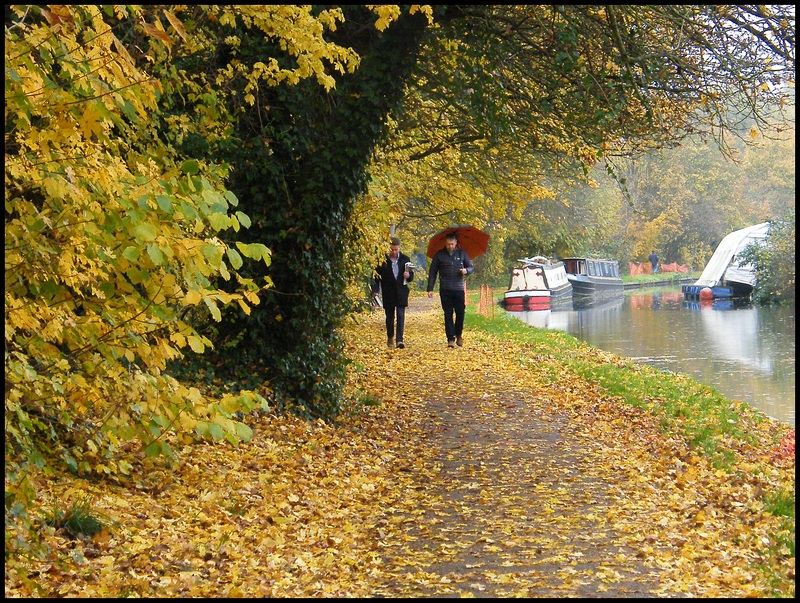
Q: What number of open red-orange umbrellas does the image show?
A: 1